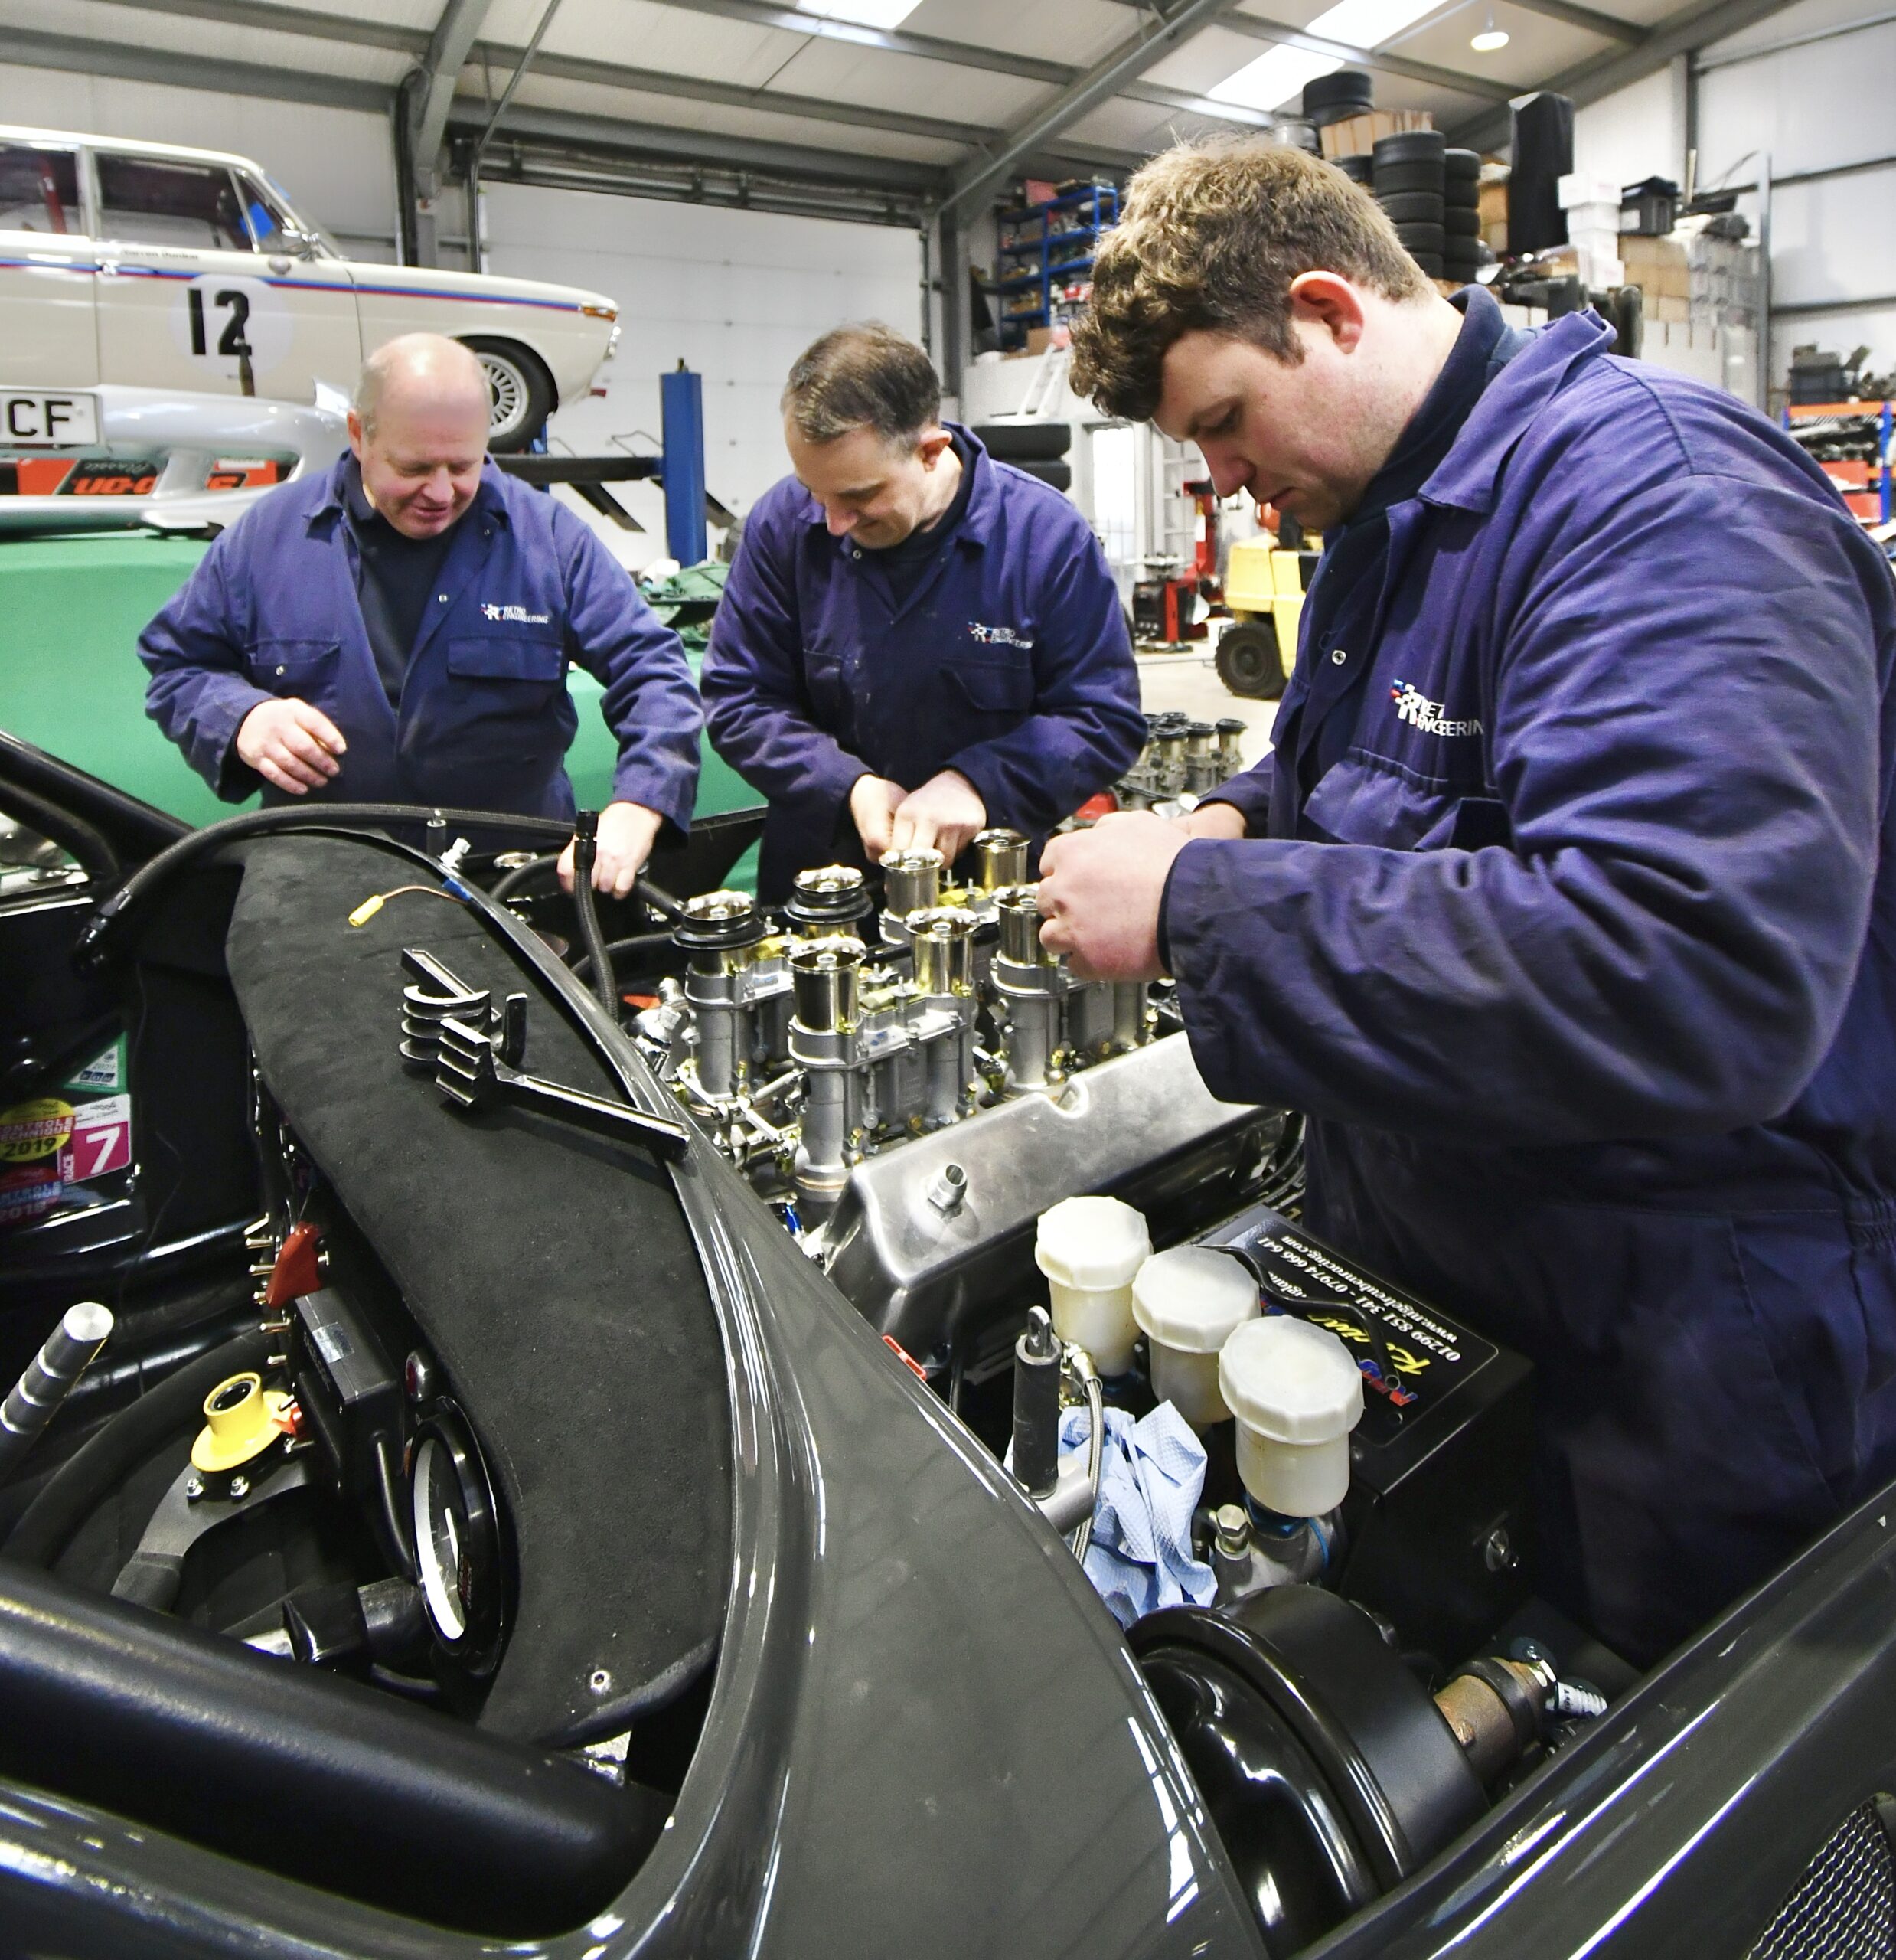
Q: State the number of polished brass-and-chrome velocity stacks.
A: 7